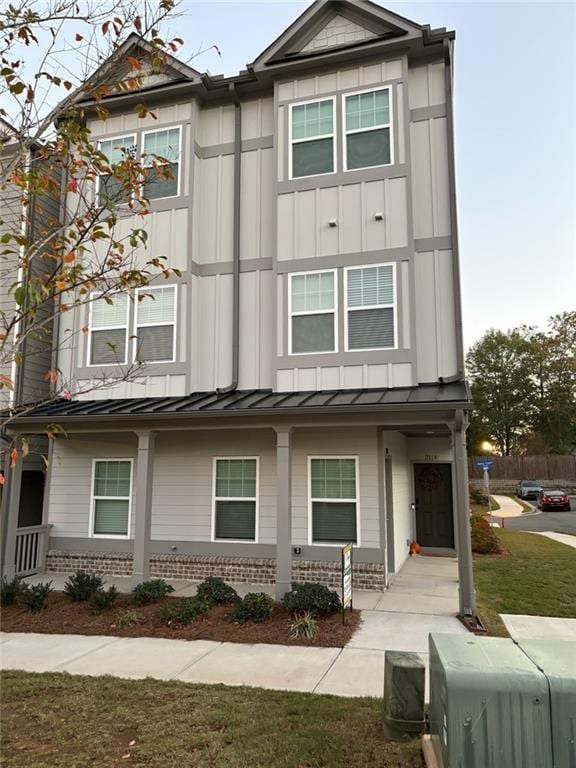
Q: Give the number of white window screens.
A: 11